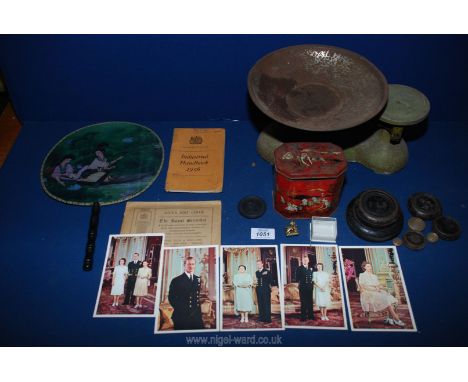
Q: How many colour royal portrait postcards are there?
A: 5